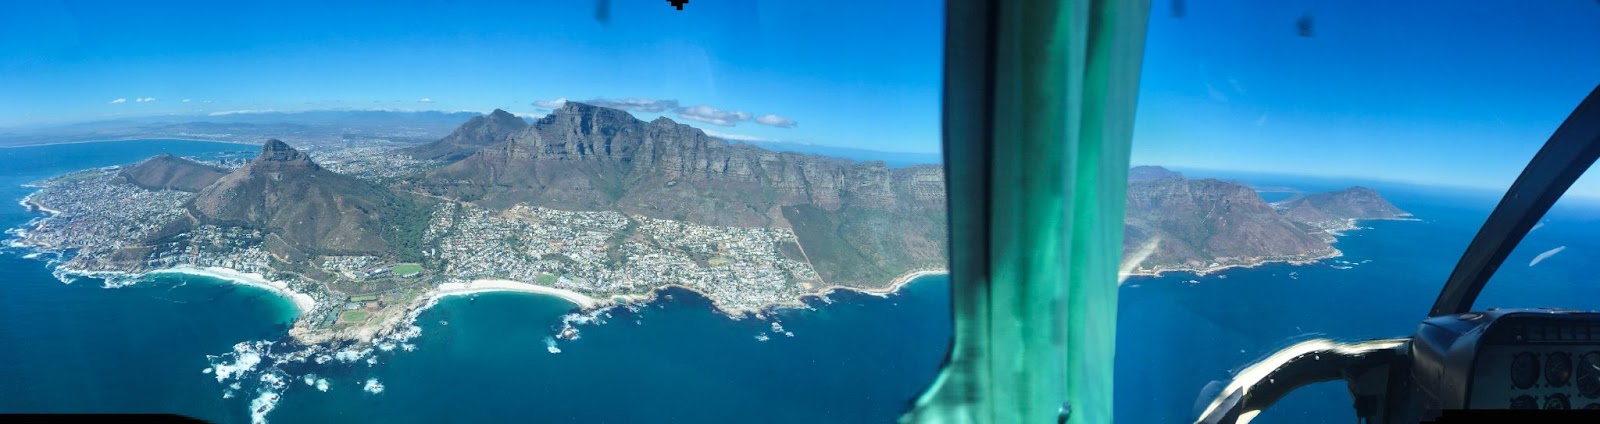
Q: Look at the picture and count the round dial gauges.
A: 6